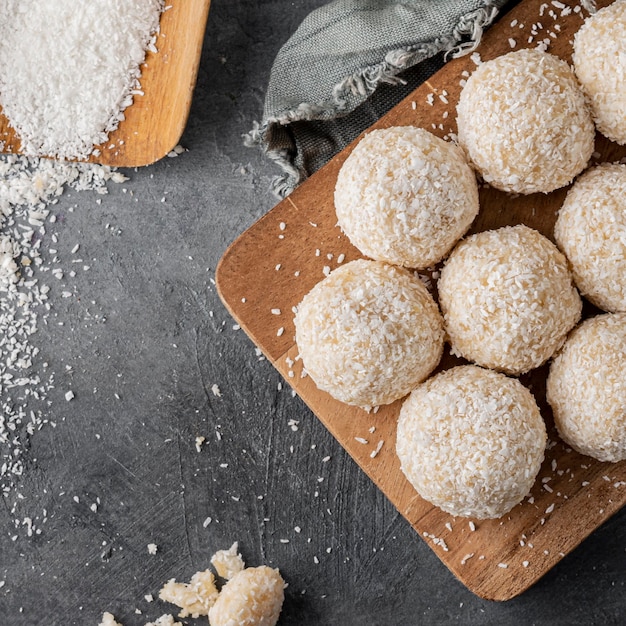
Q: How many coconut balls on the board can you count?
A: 8